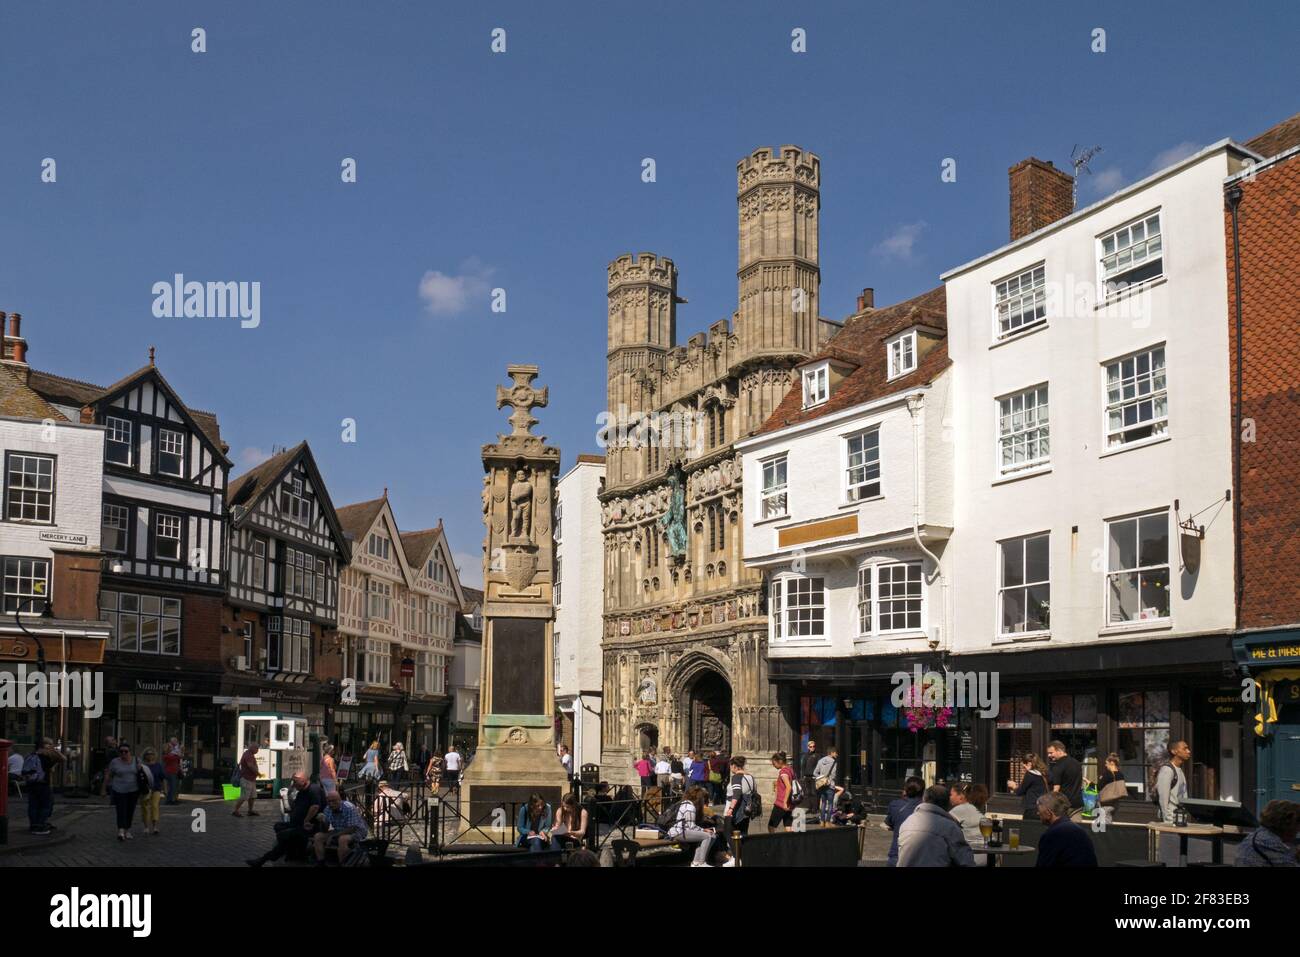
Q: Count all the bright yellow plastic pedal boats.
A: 0